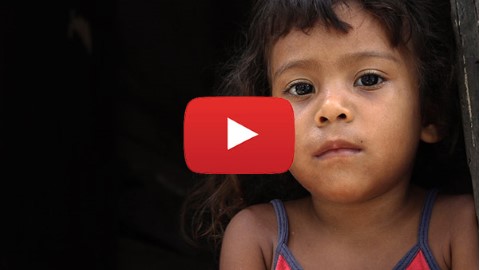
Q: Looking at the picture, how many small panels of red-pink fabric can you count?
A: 2